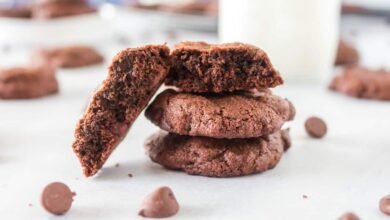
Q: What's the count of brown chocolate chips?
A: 5